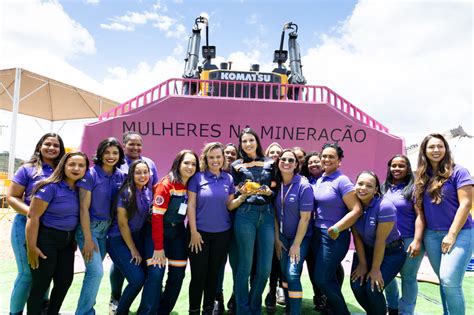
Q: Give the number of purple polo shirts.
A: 12